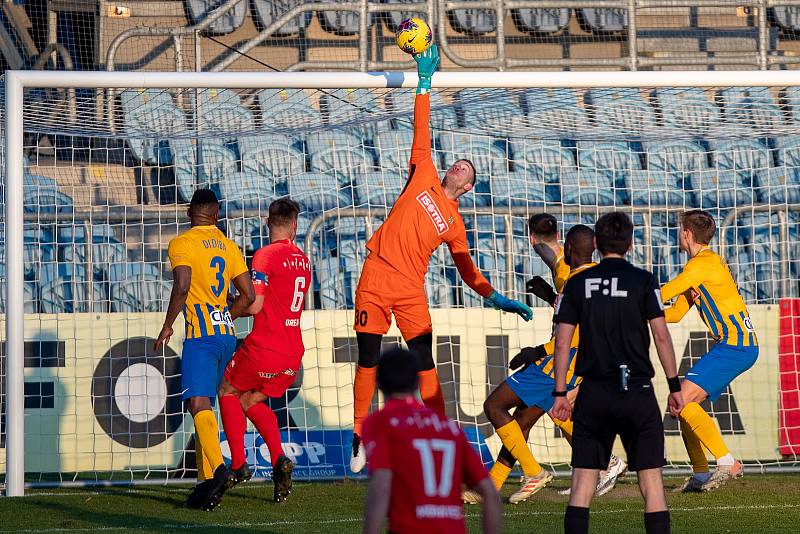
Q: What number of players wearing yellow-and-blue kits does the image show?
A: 4